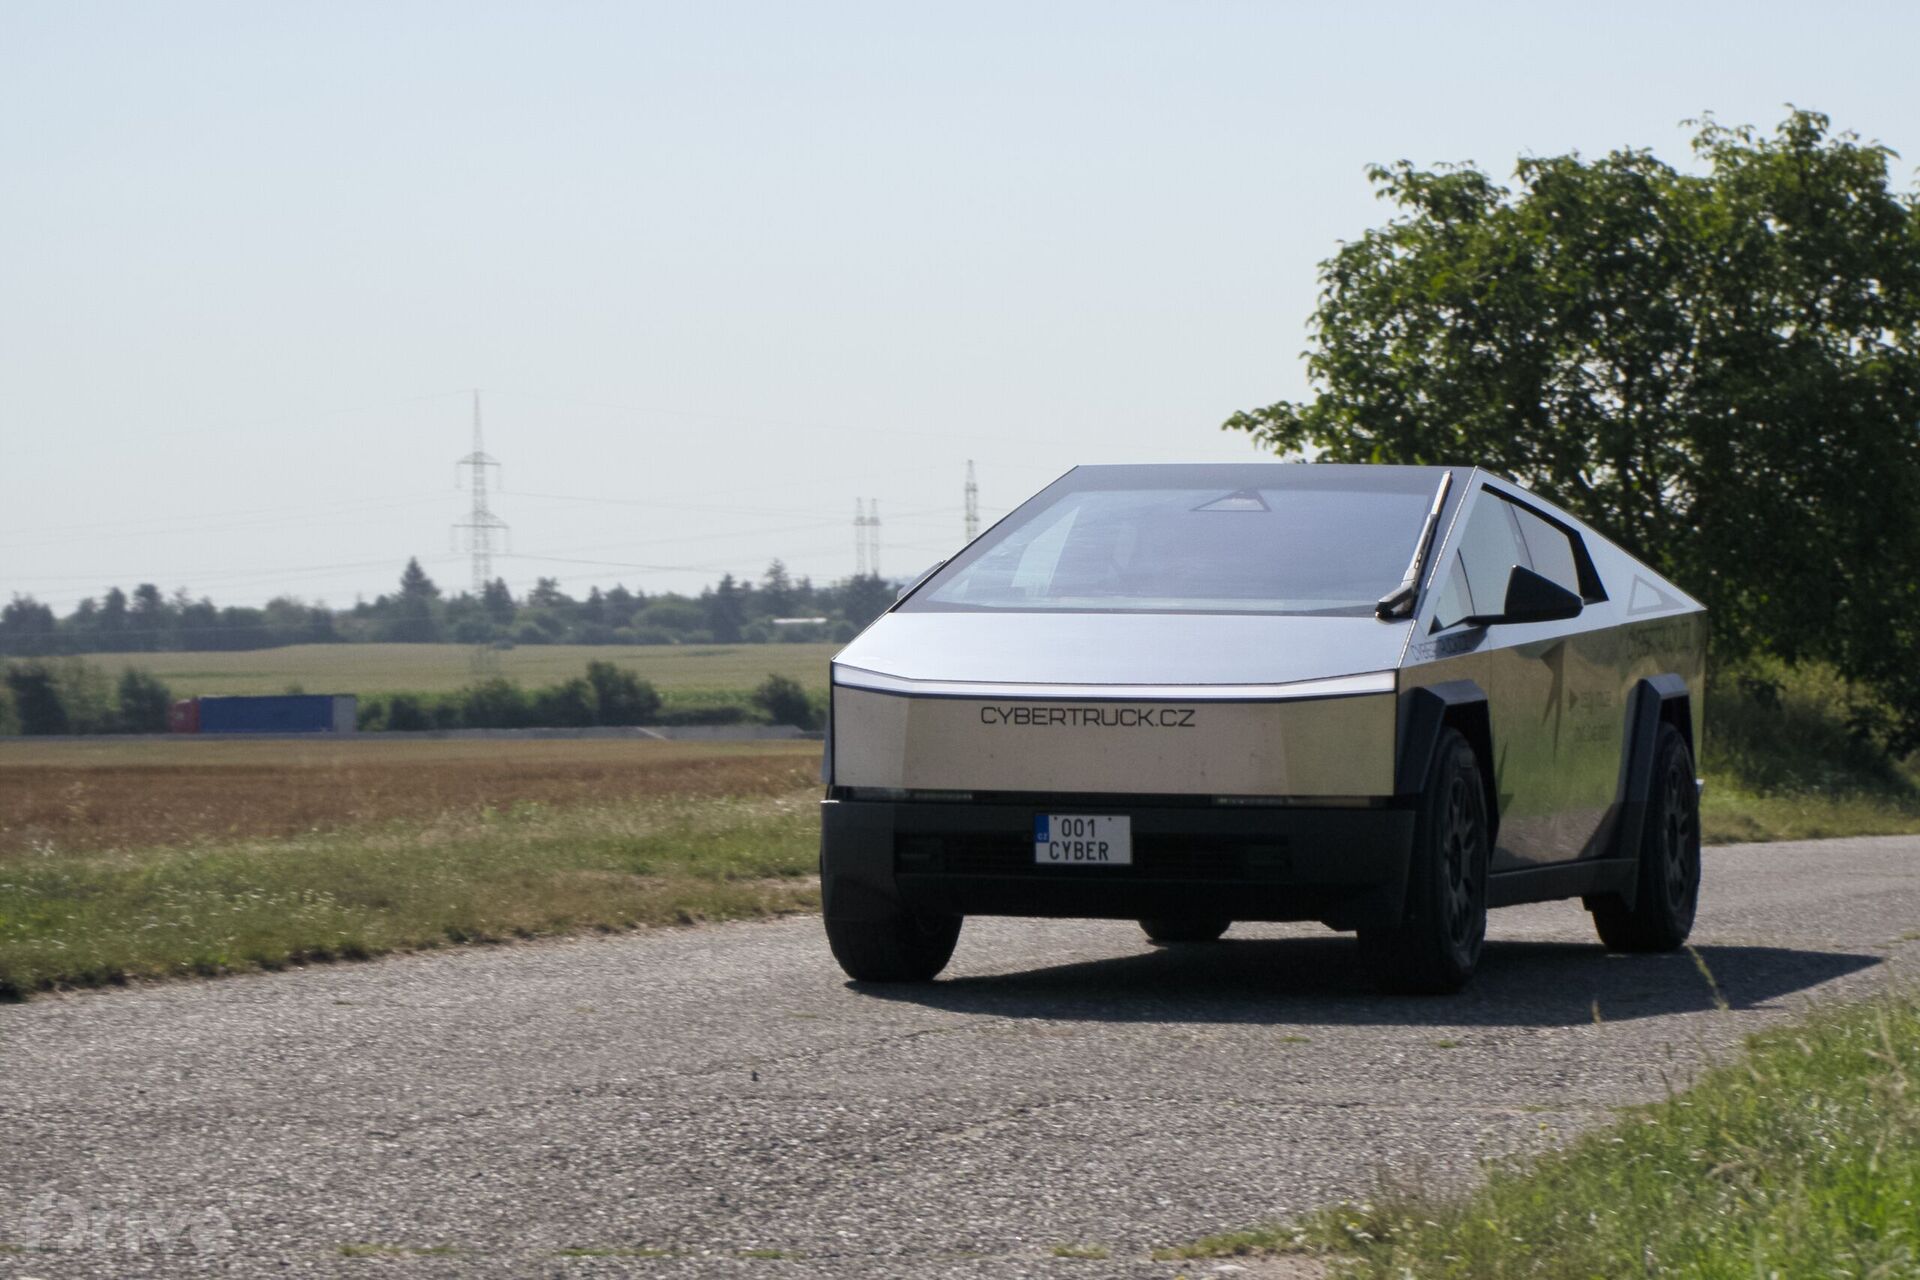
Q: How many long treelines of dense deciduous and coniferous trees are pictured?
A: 1